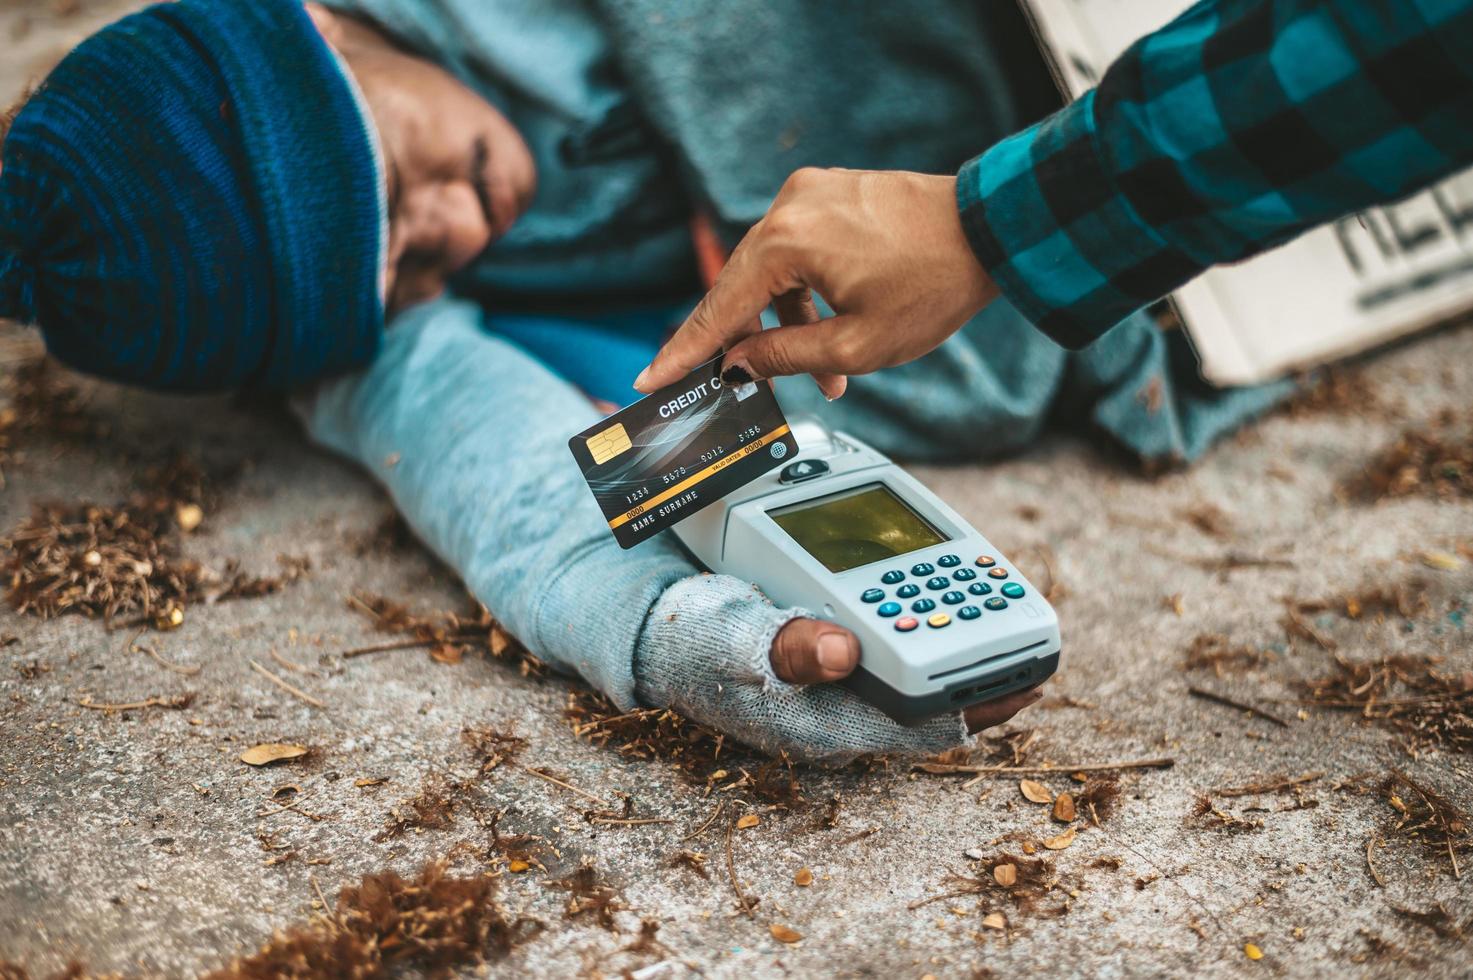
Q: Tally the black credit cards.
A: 1